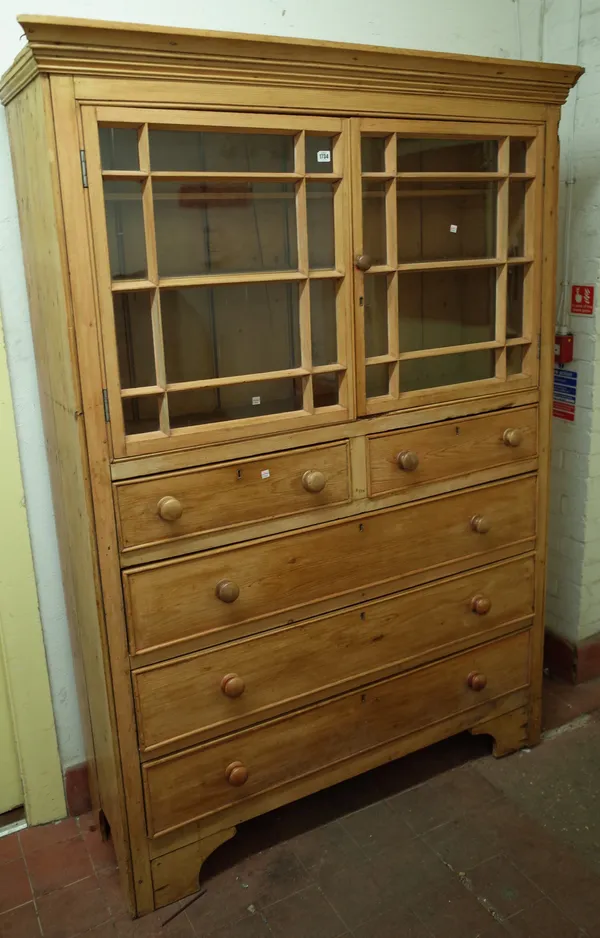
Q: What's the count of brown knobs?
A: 11